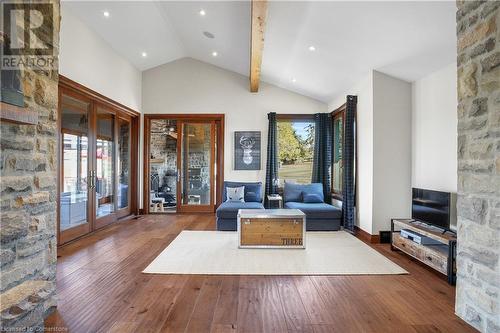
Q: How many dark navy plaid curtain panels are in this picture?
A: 3